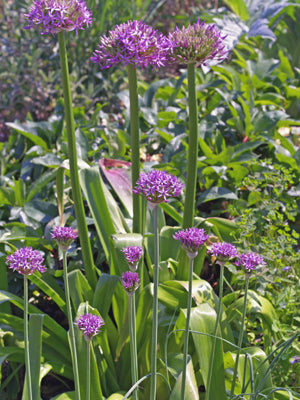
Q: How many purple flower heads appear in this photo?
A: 12